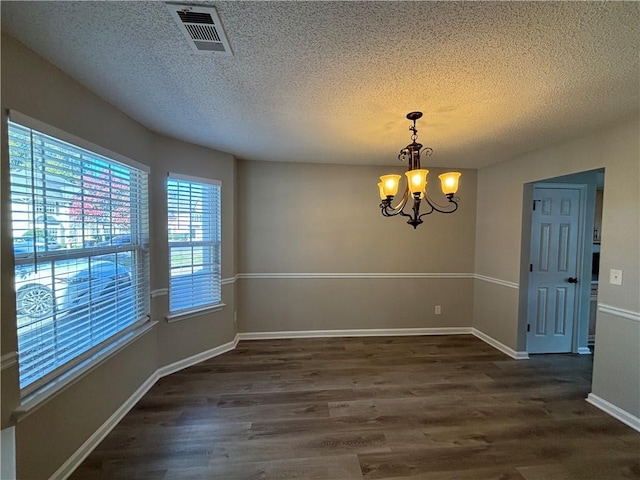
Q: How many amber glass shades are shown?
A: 5